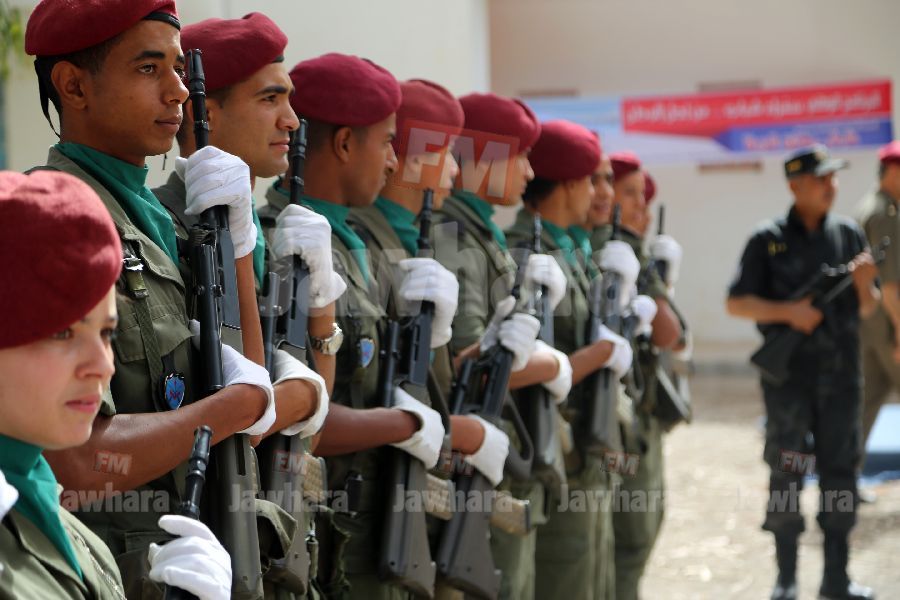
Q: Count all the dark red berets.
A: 10